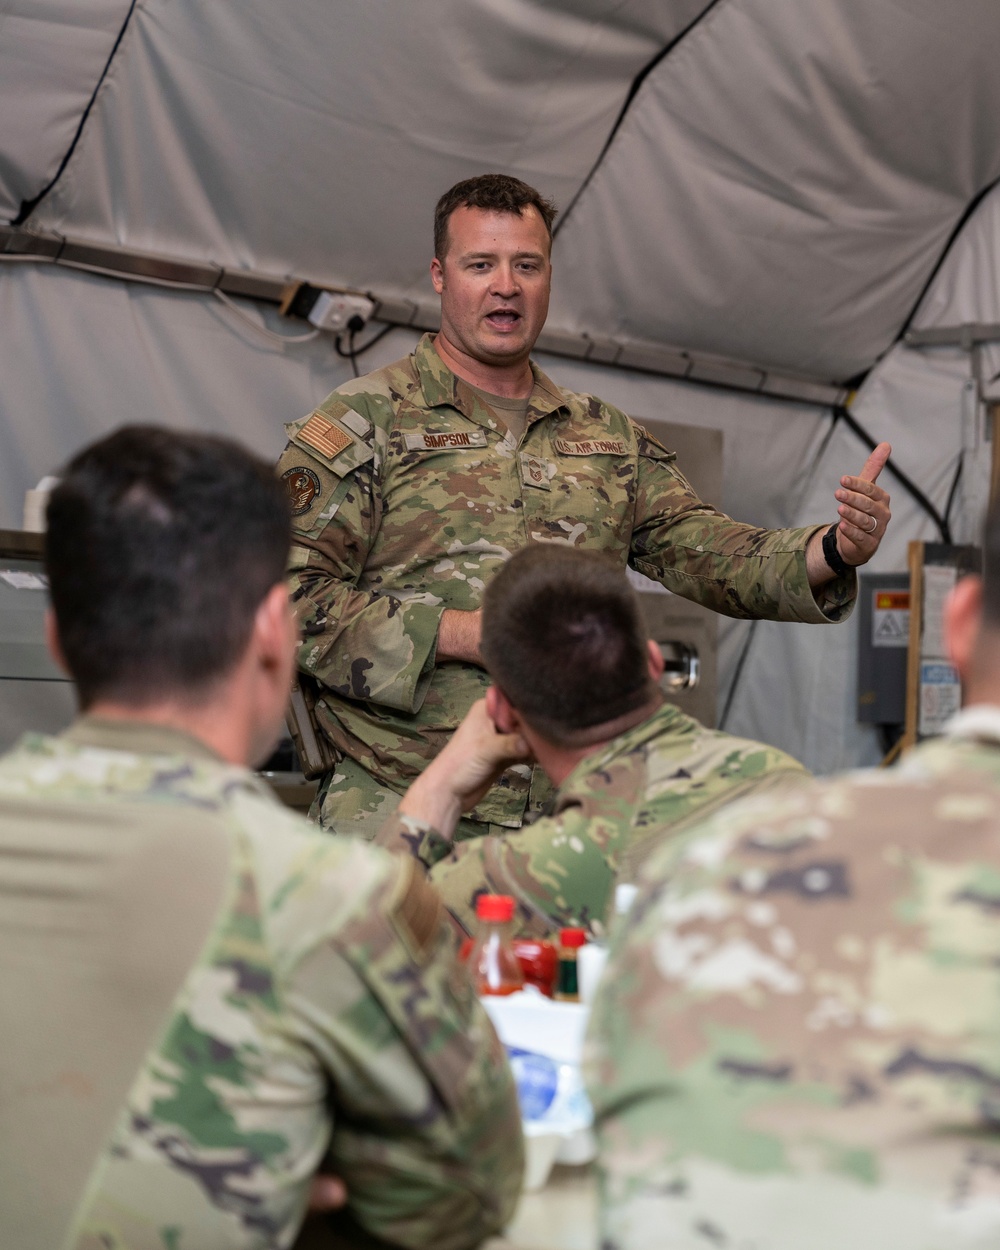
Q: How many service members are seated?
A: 3